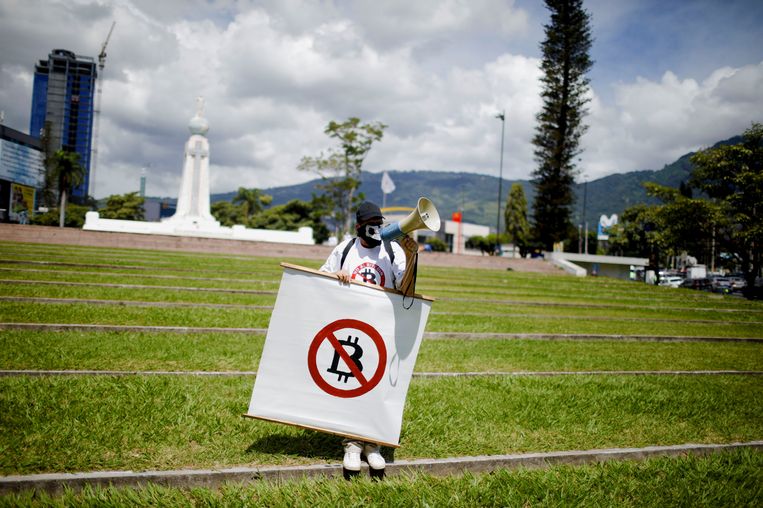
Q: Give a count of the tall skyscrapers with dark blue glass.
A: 1